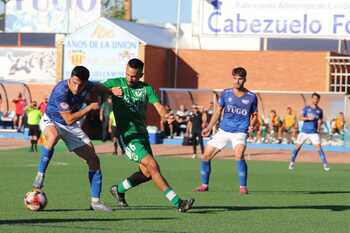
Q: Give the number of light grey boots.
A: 2